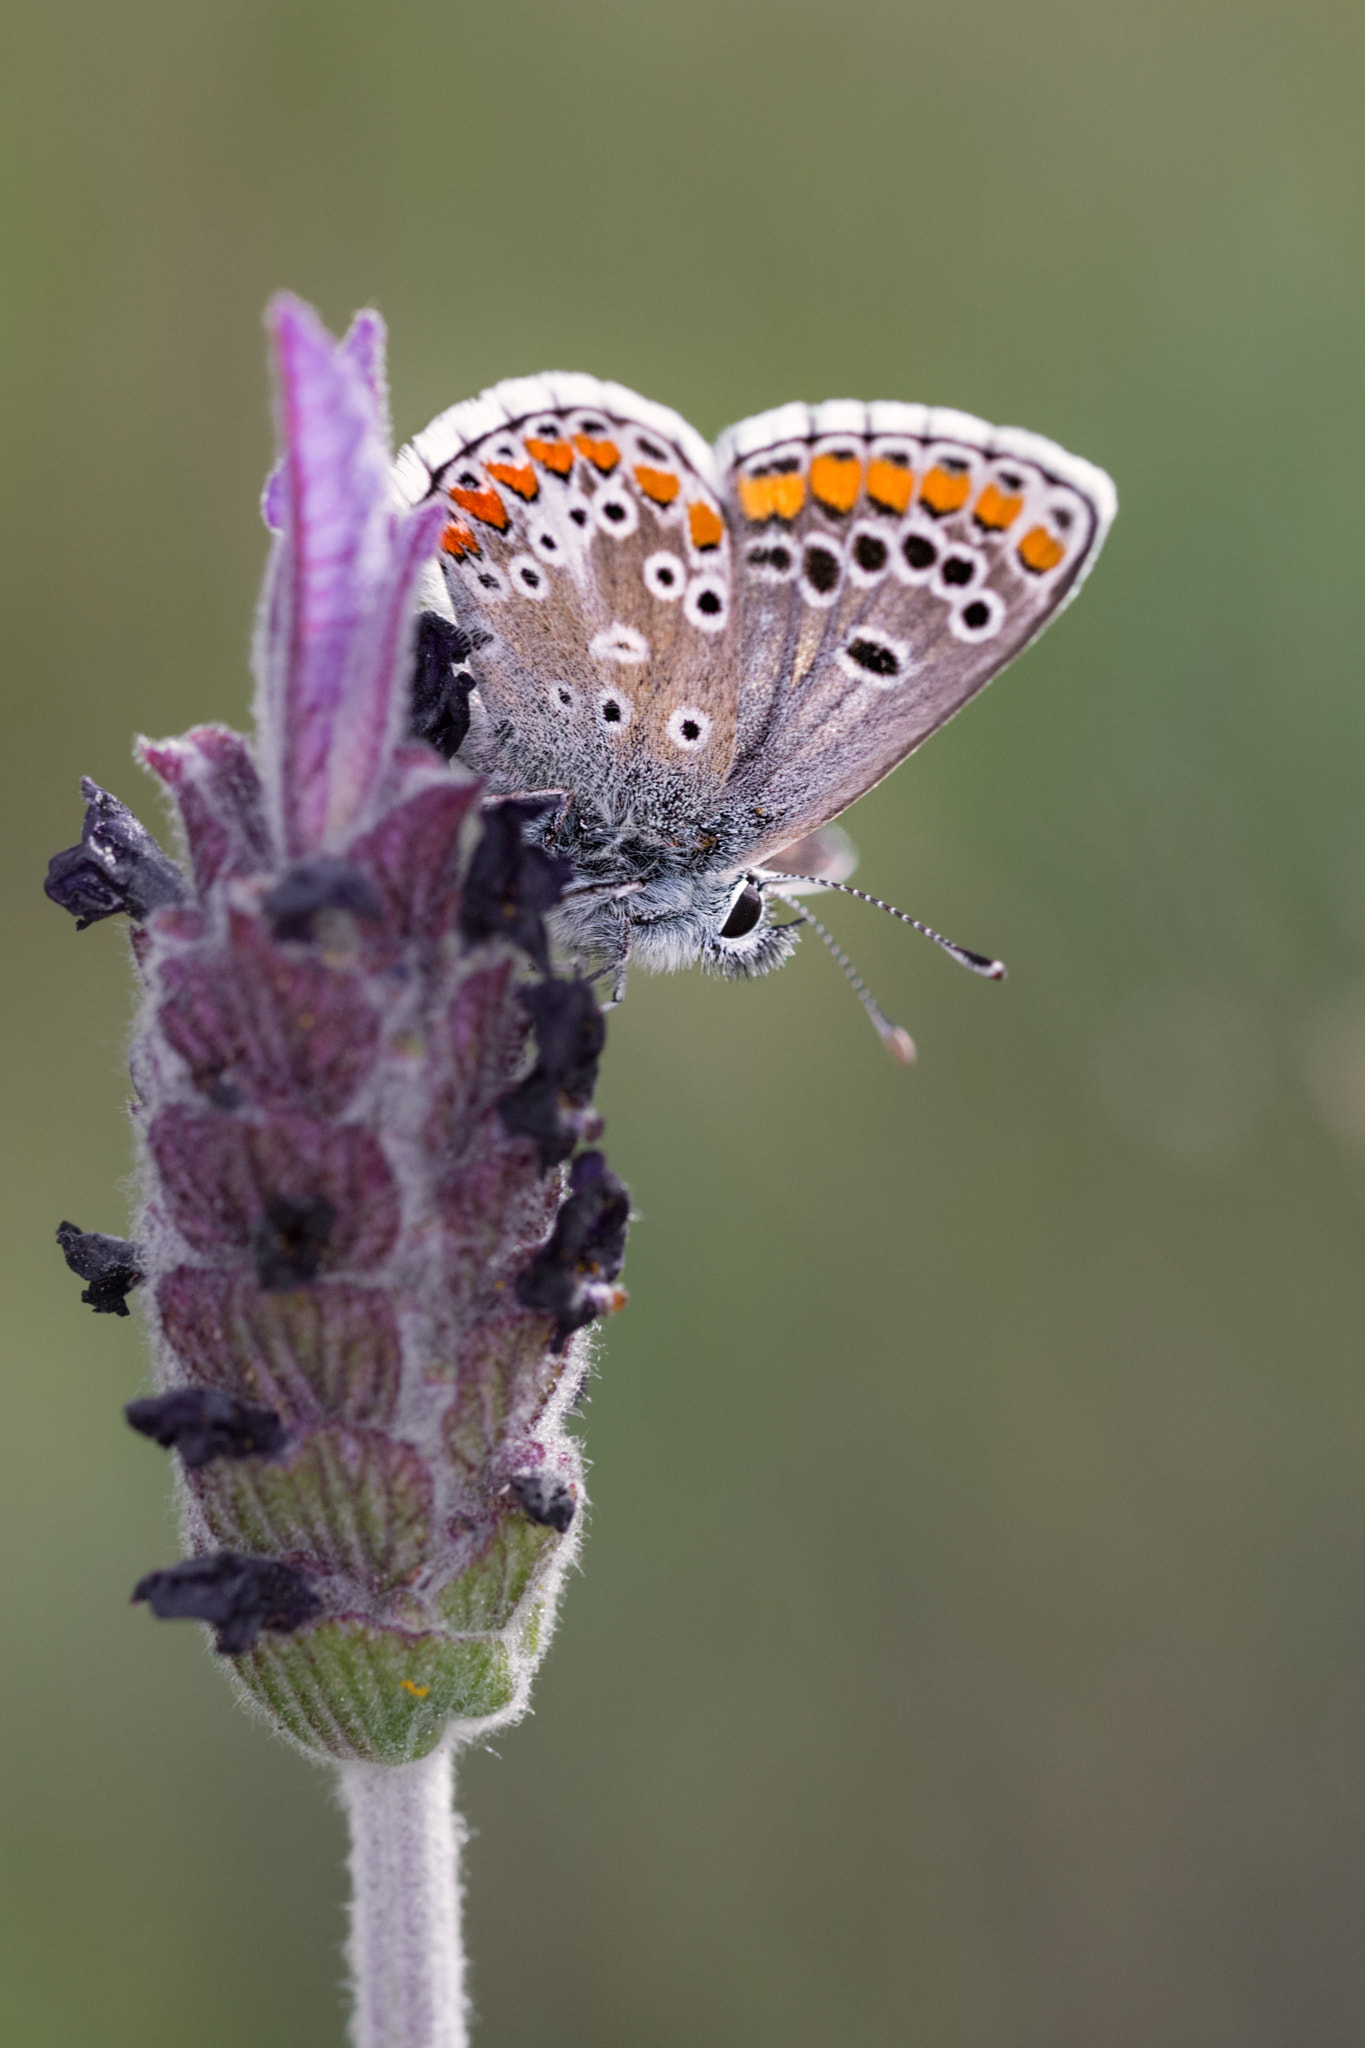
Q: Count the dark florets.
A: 11